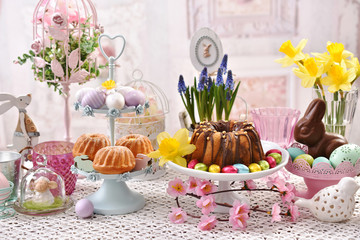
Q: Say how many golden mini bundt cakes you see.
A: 3